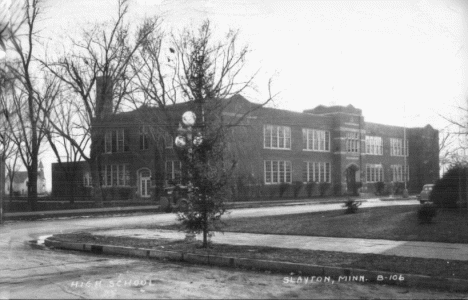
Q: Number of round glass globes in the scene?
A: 3